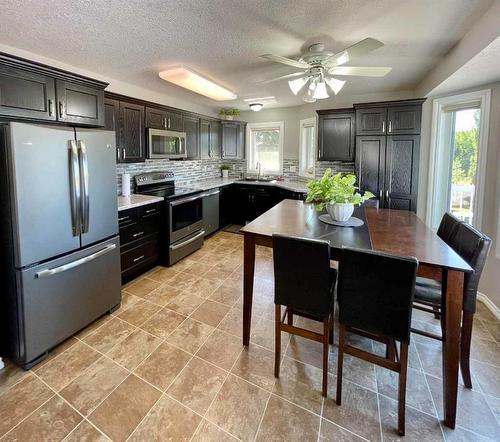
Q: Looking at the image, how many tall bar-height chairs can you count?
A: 4